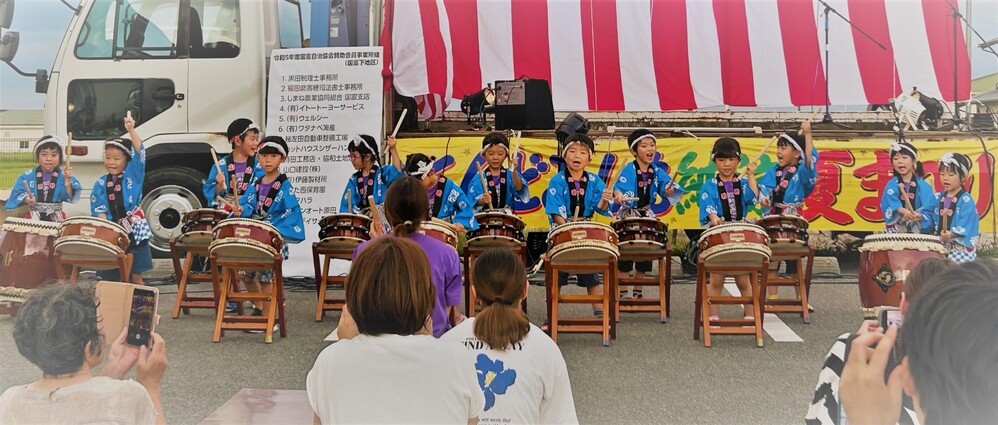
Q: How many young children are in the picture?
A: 13